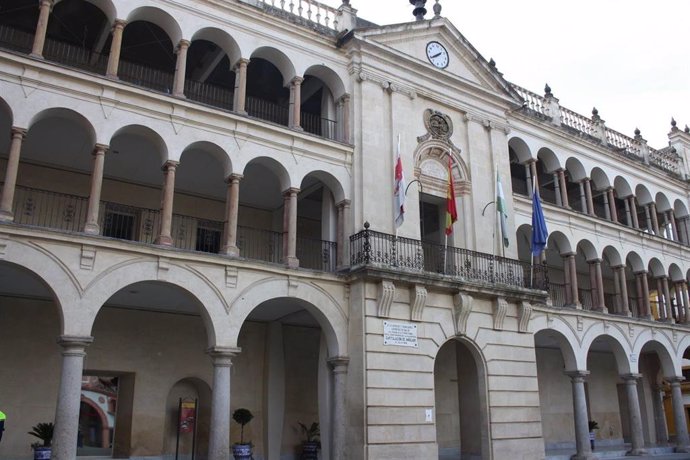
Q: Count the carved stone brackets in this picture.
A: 5